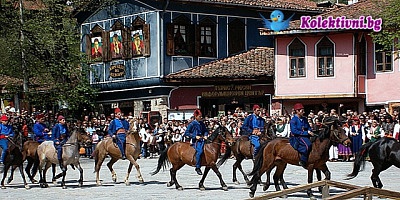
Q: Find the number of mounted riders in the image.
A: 7